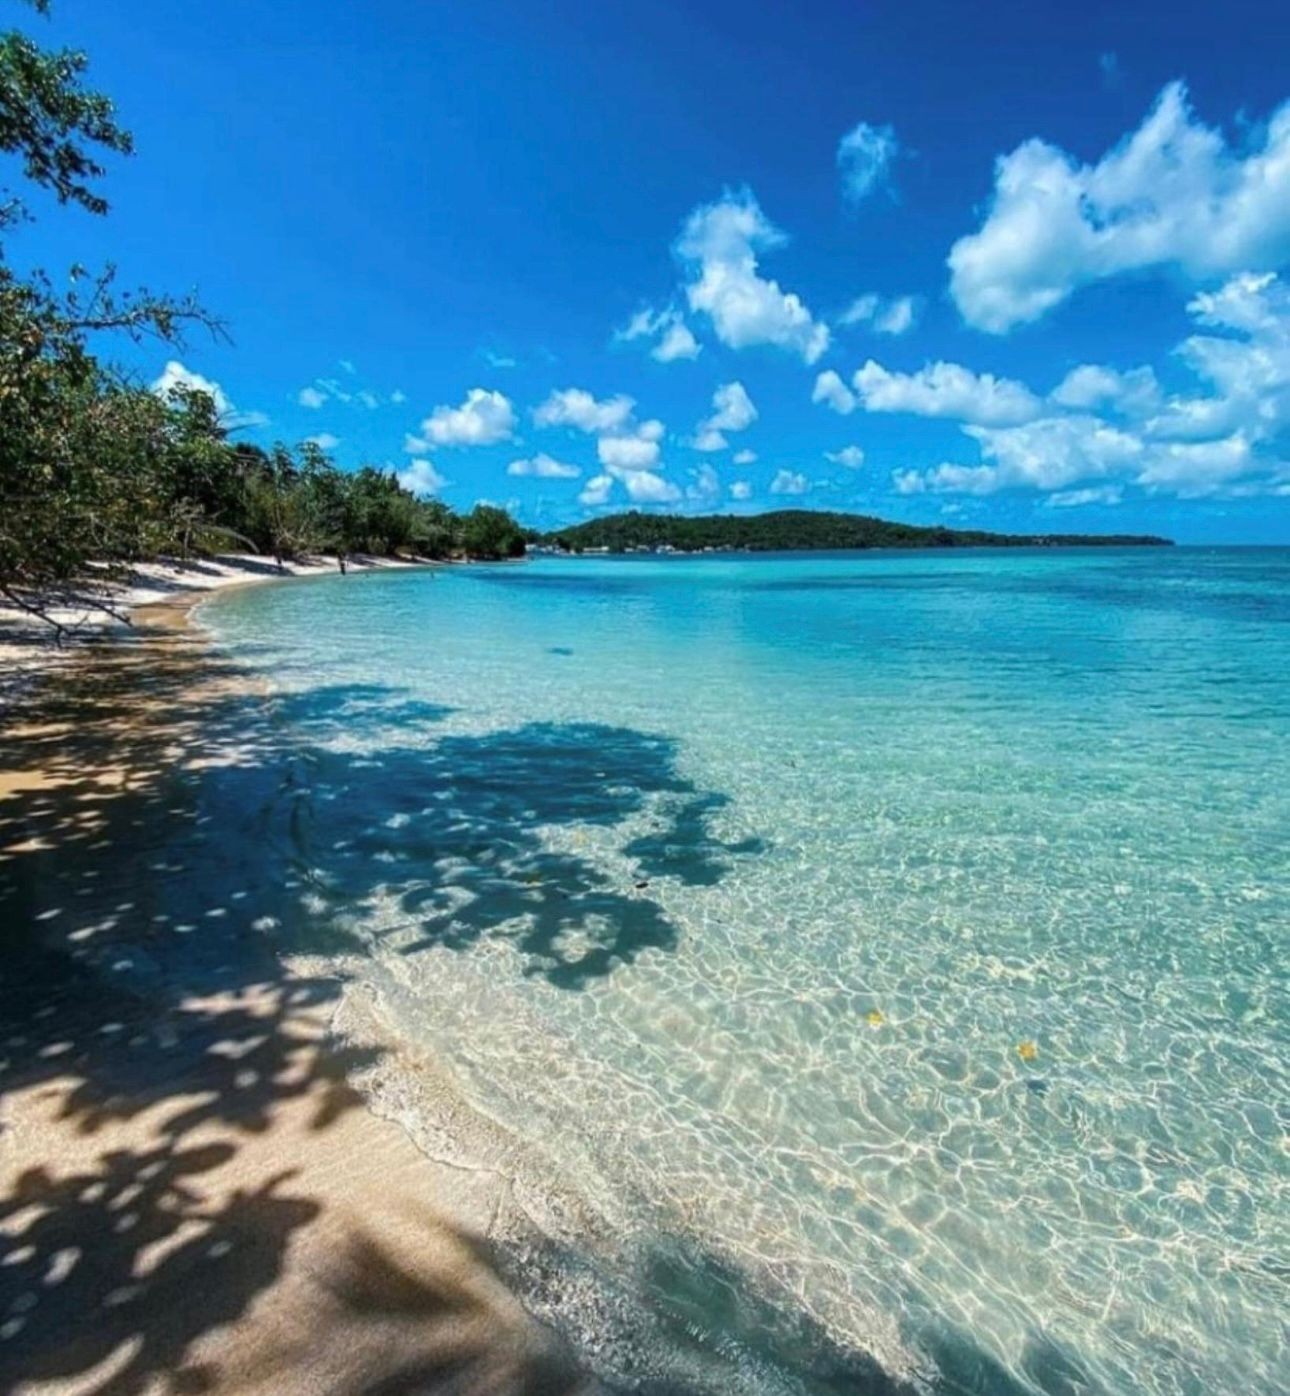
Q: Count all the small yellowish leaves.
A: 2